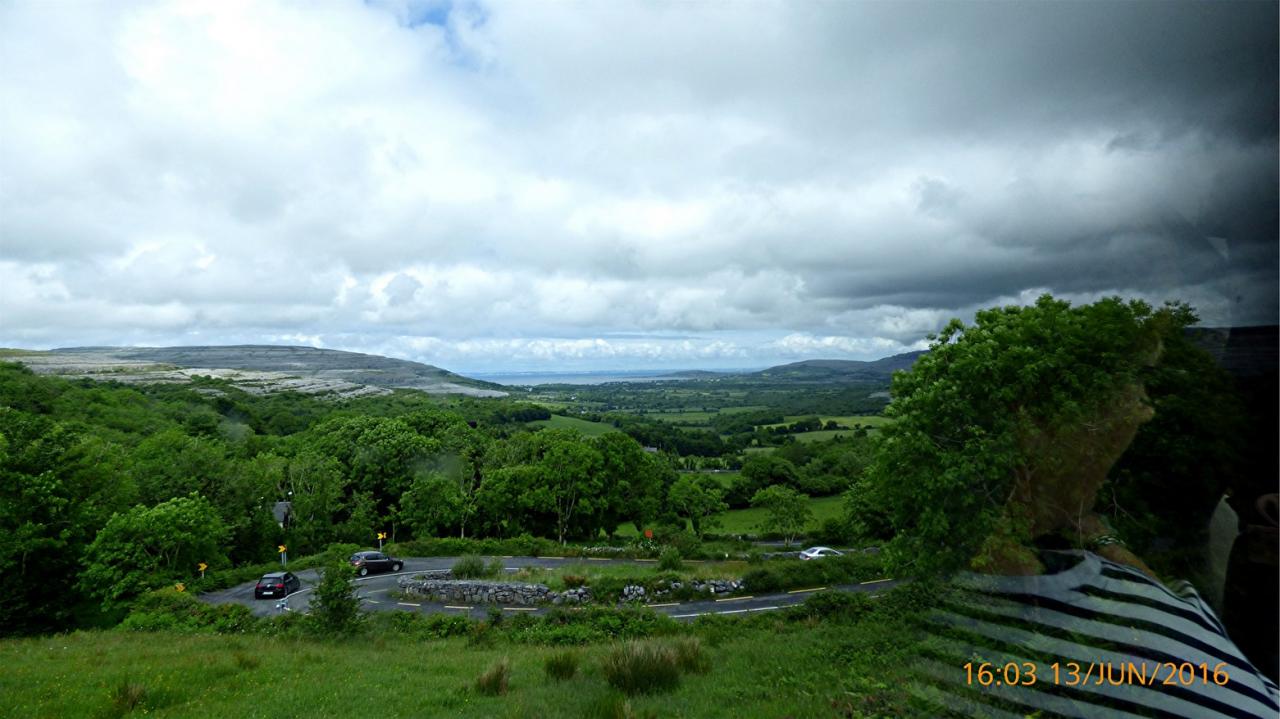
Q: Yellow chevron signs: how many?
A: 4